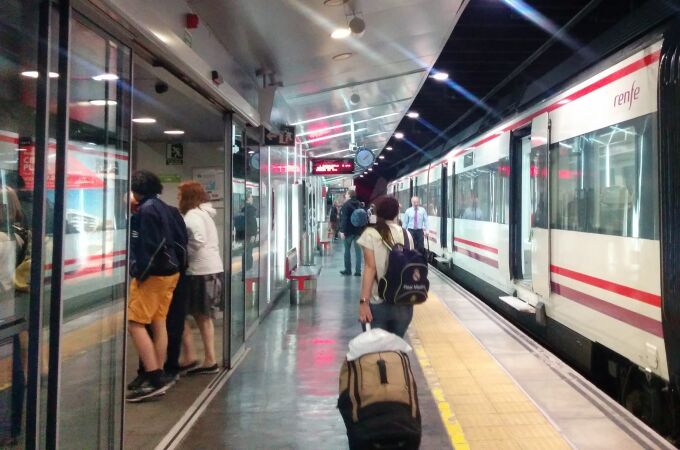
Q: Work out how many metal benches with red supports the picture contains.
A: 2